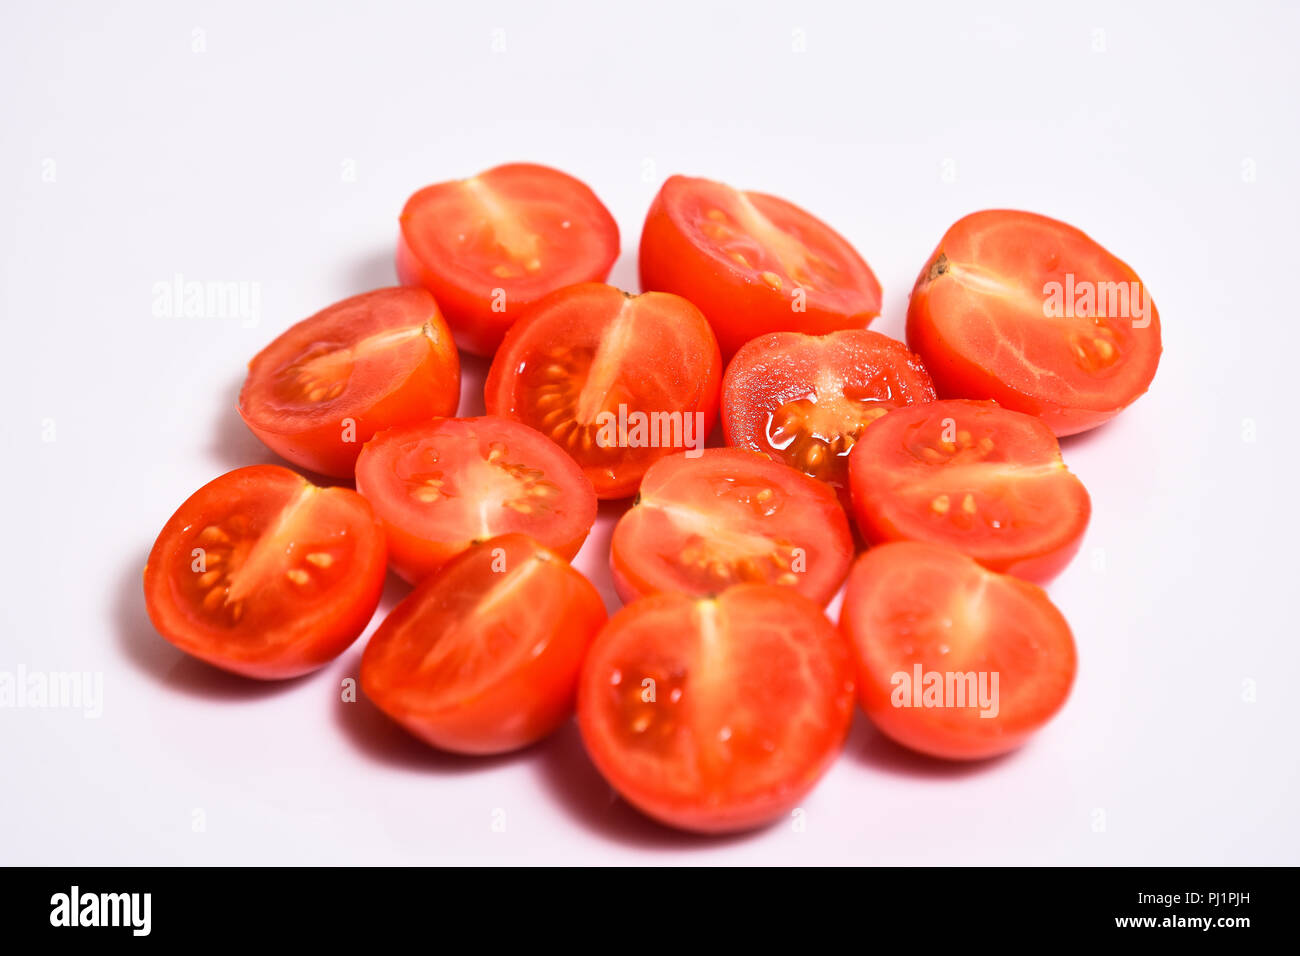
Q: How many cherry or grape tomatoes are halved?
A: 13